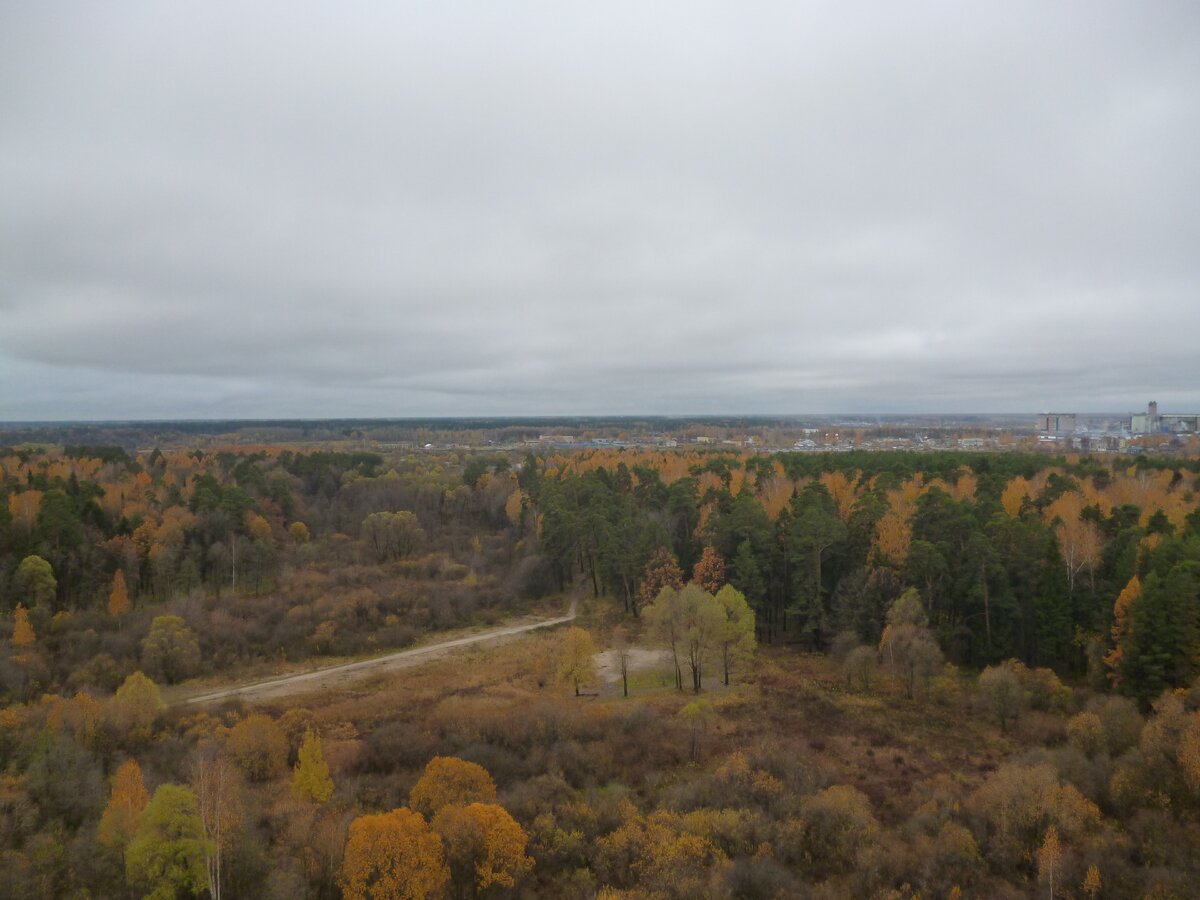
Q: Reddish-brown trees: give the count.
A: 2